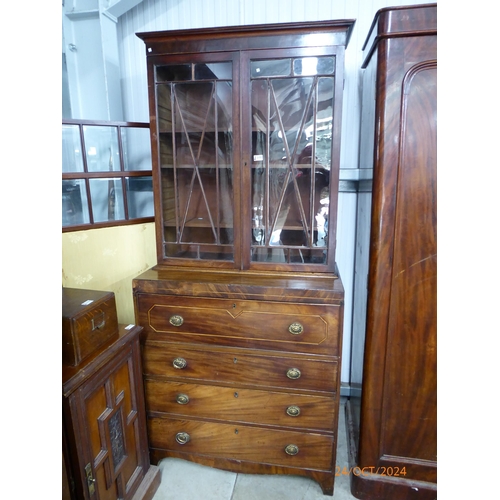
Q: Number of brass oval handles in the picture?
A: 8